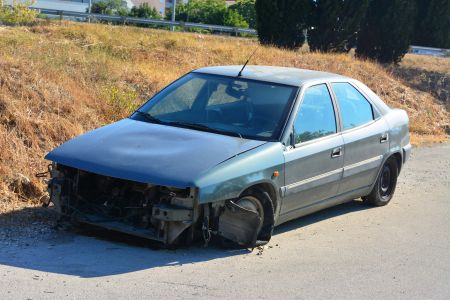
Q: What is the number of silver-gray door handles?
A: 2